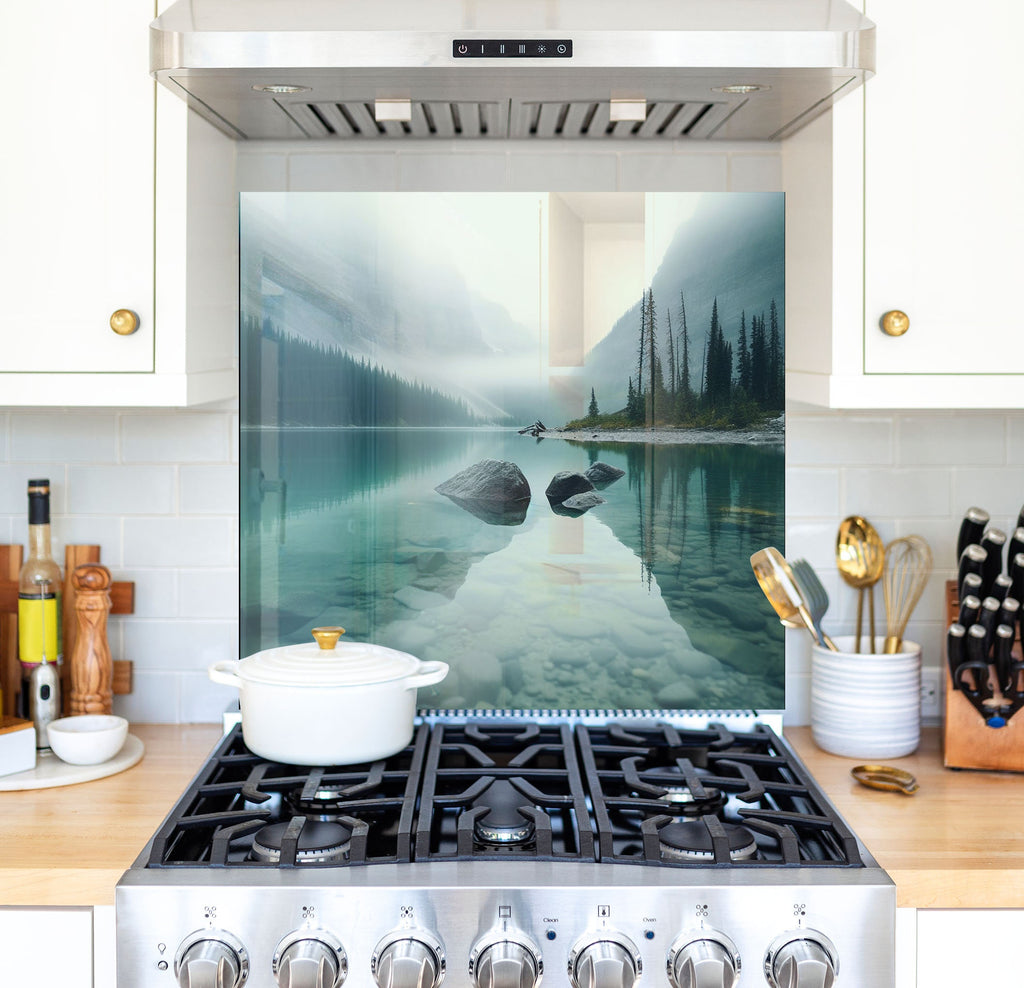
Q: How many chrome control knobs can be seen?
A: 7